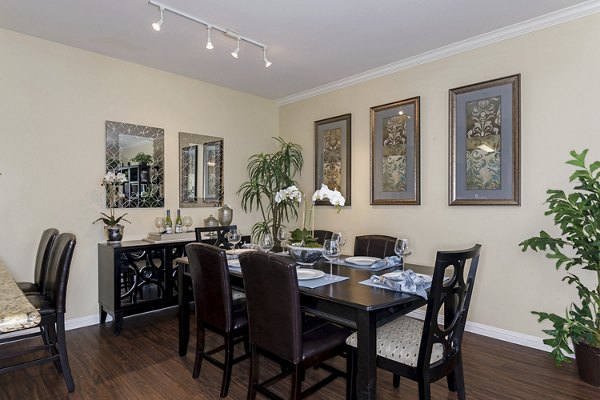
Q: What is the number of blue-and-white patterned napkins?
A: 2